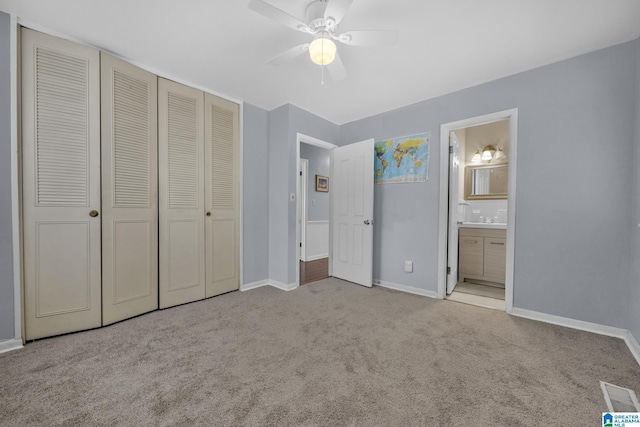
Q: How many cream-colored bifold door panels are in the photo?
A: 4